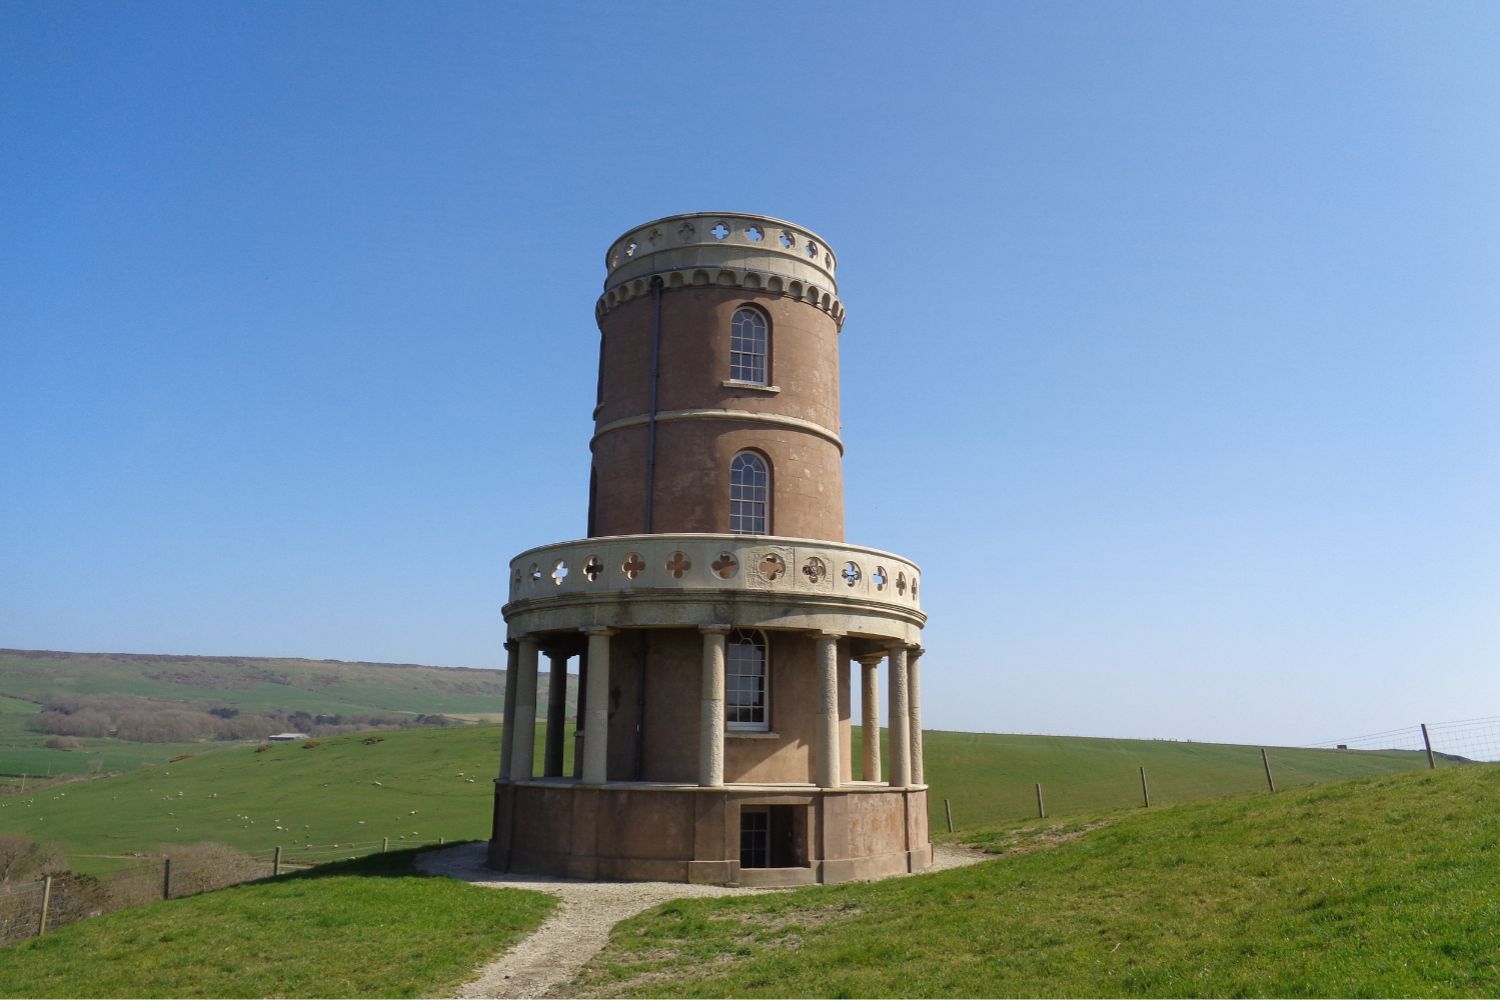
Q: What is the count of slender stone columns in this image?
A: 9